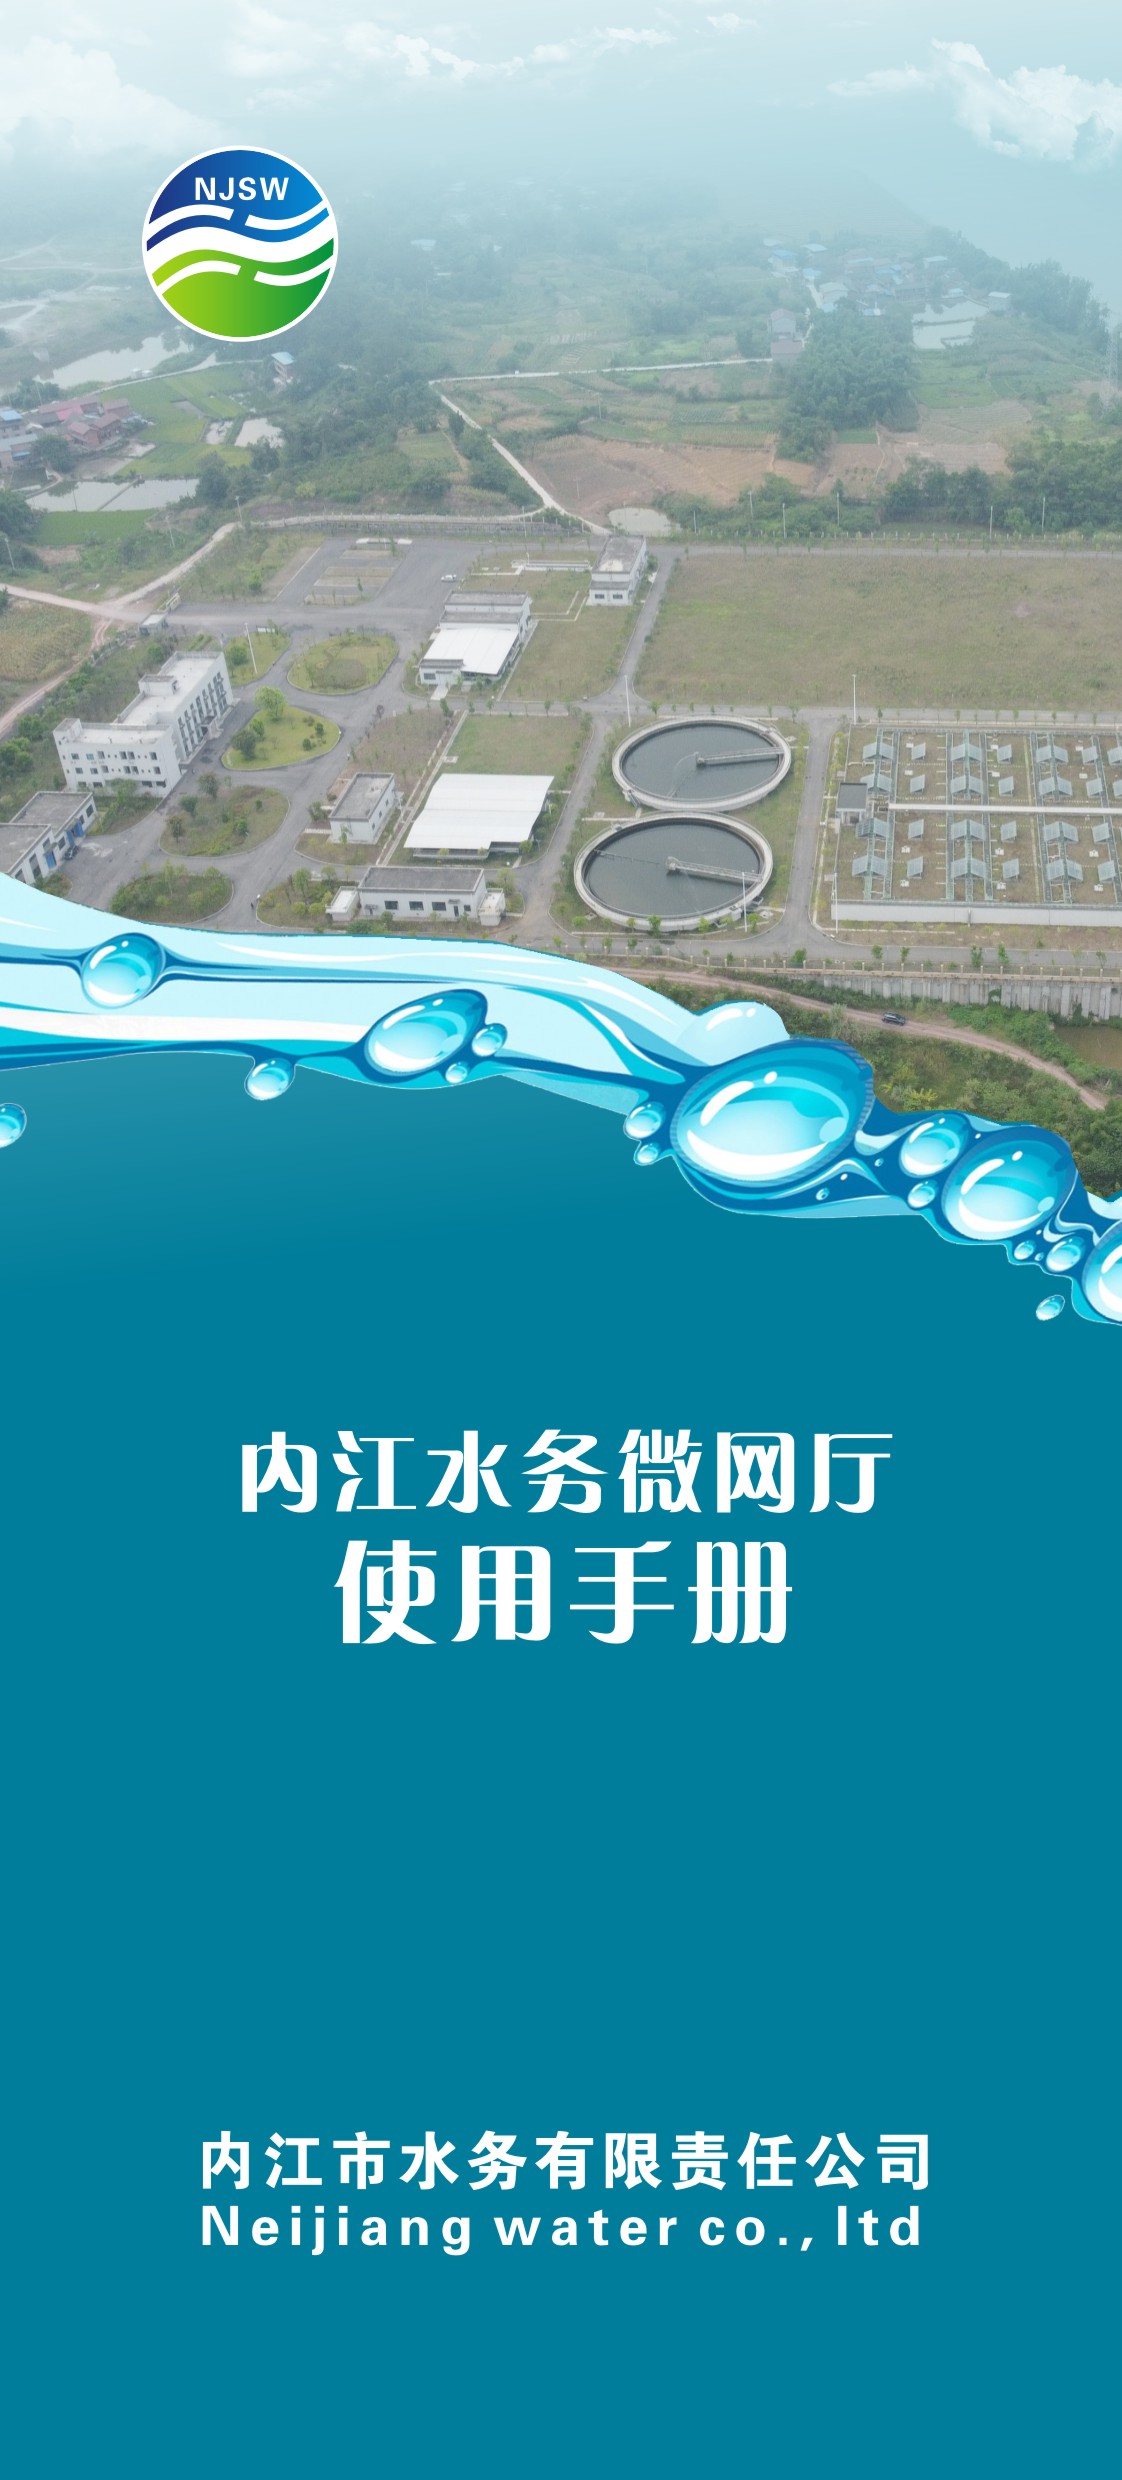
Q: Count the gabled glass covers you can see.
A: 12